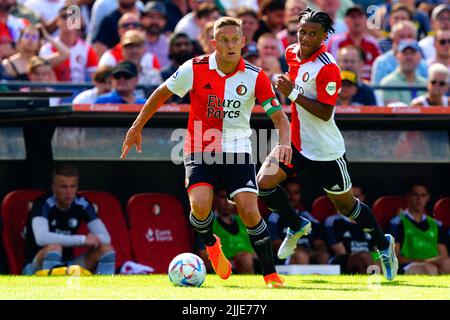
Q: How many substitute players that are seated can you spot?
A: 5